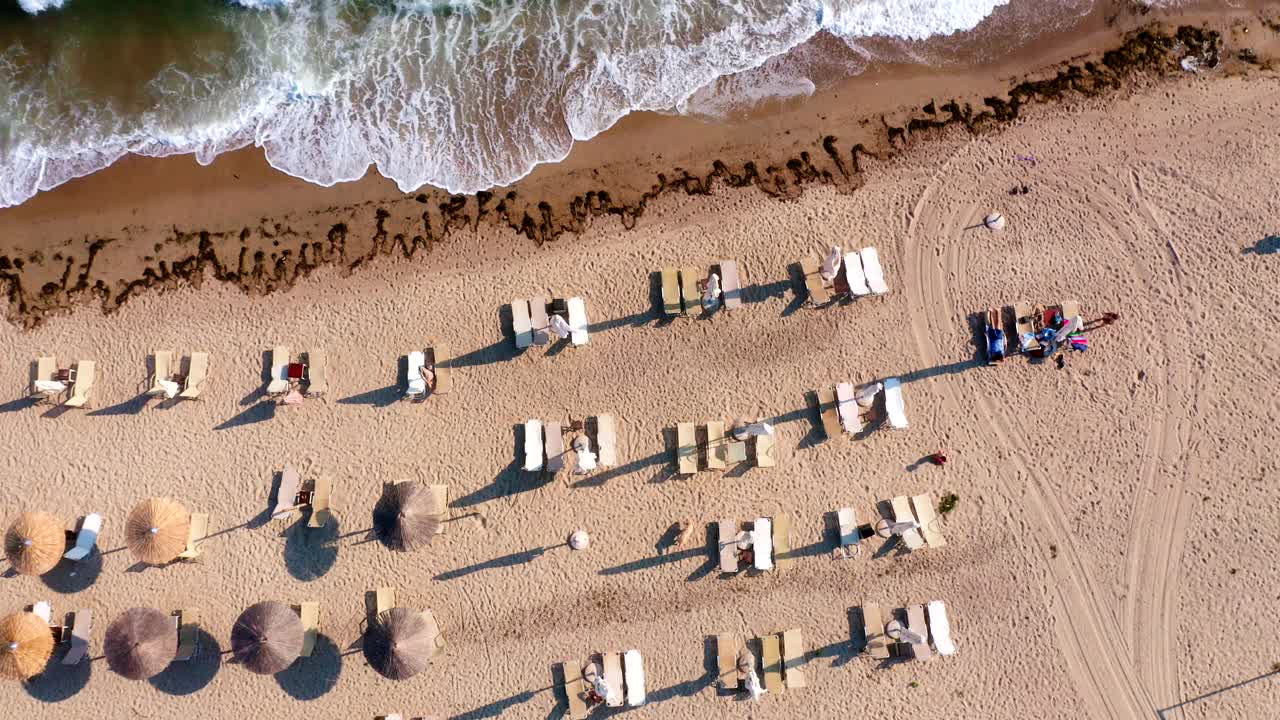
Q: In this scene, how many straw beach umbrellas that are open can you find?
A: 7